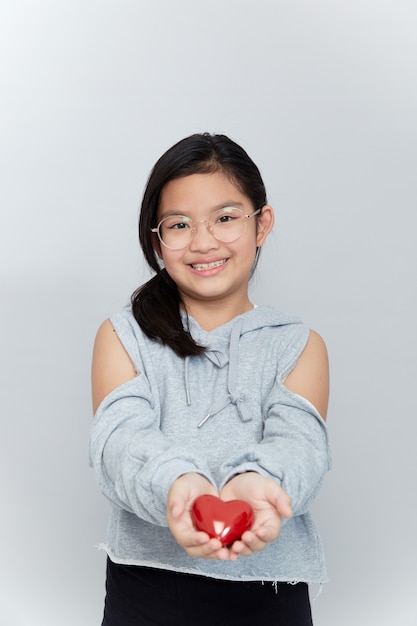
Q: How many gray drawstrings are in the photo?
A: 2